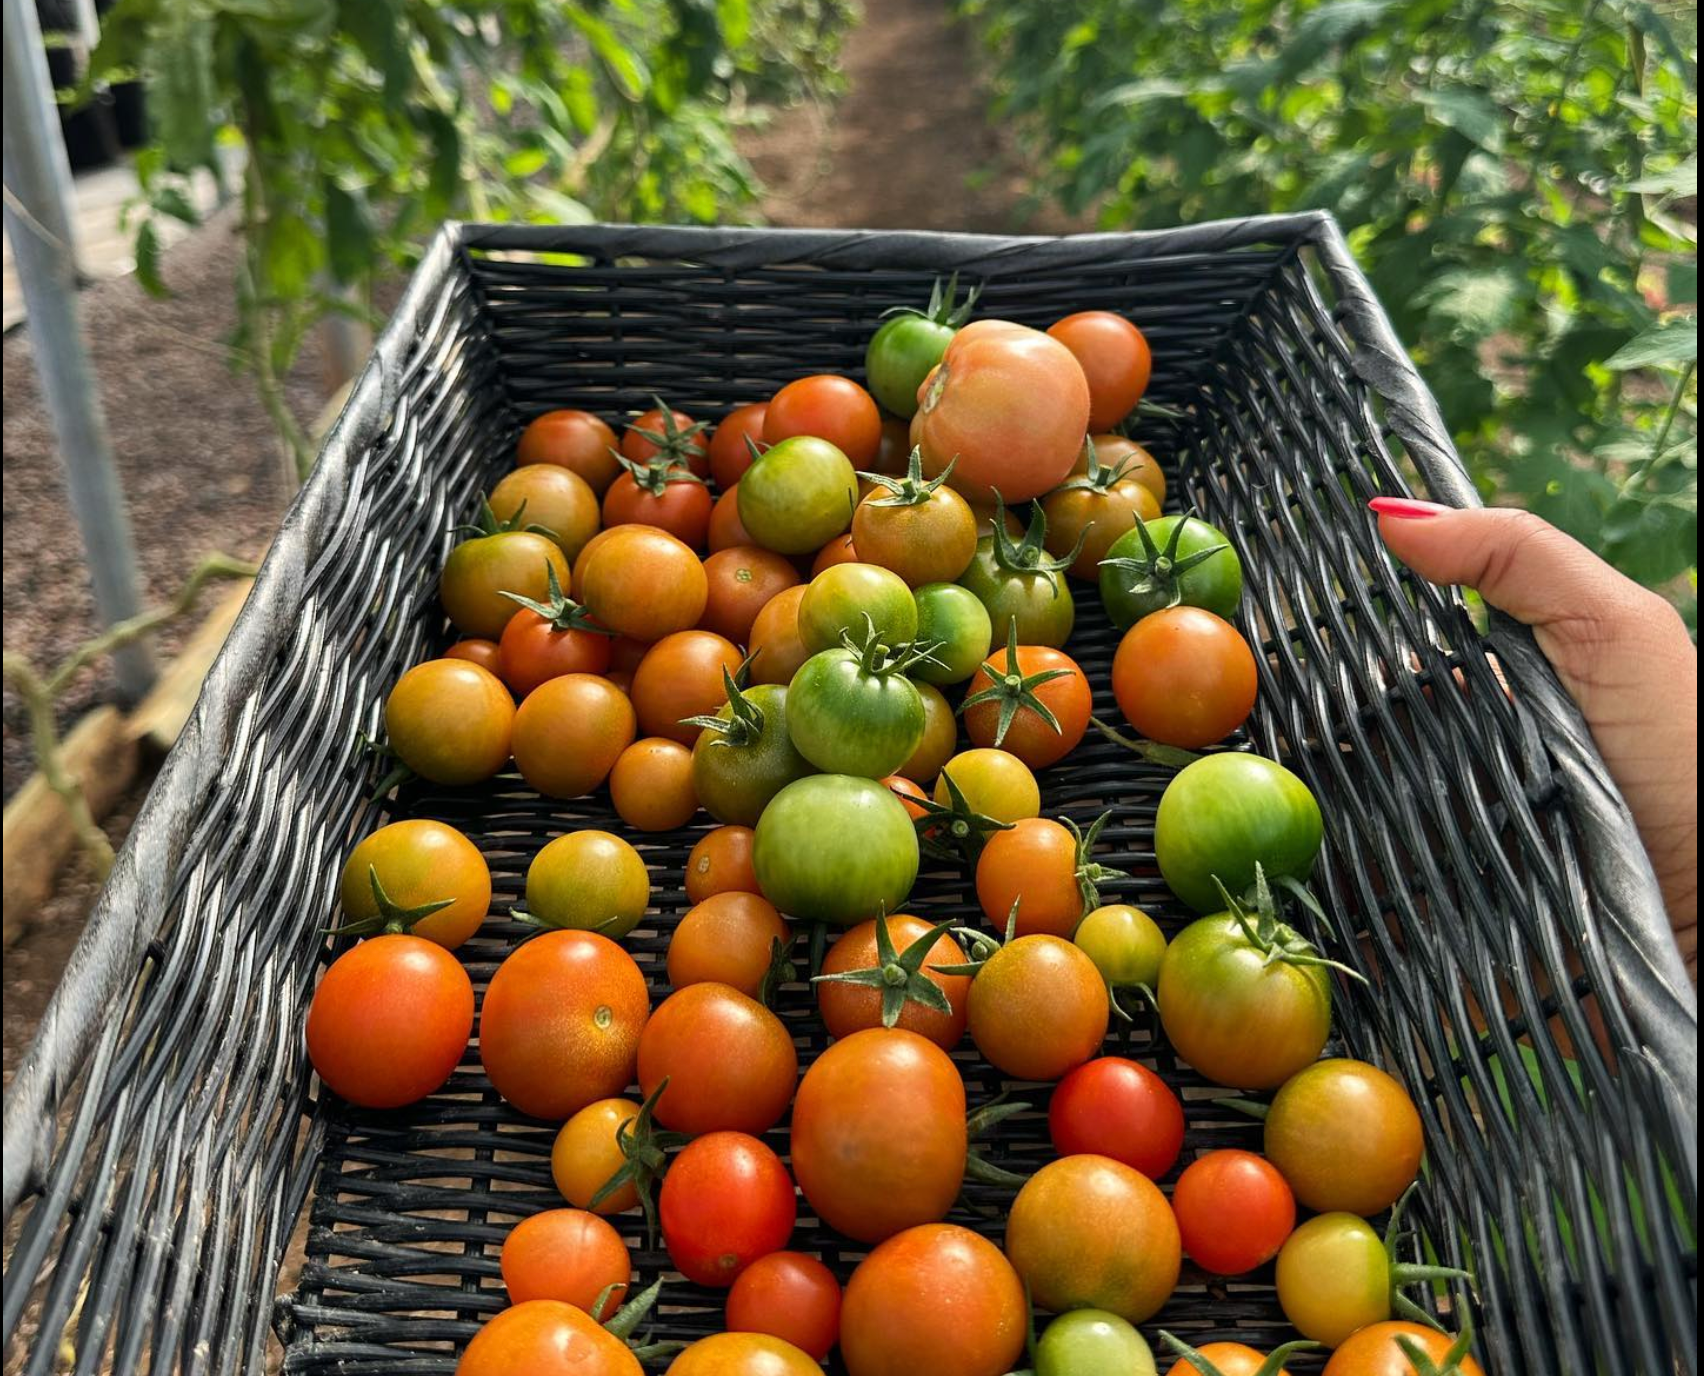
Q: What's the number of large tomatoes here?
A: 1